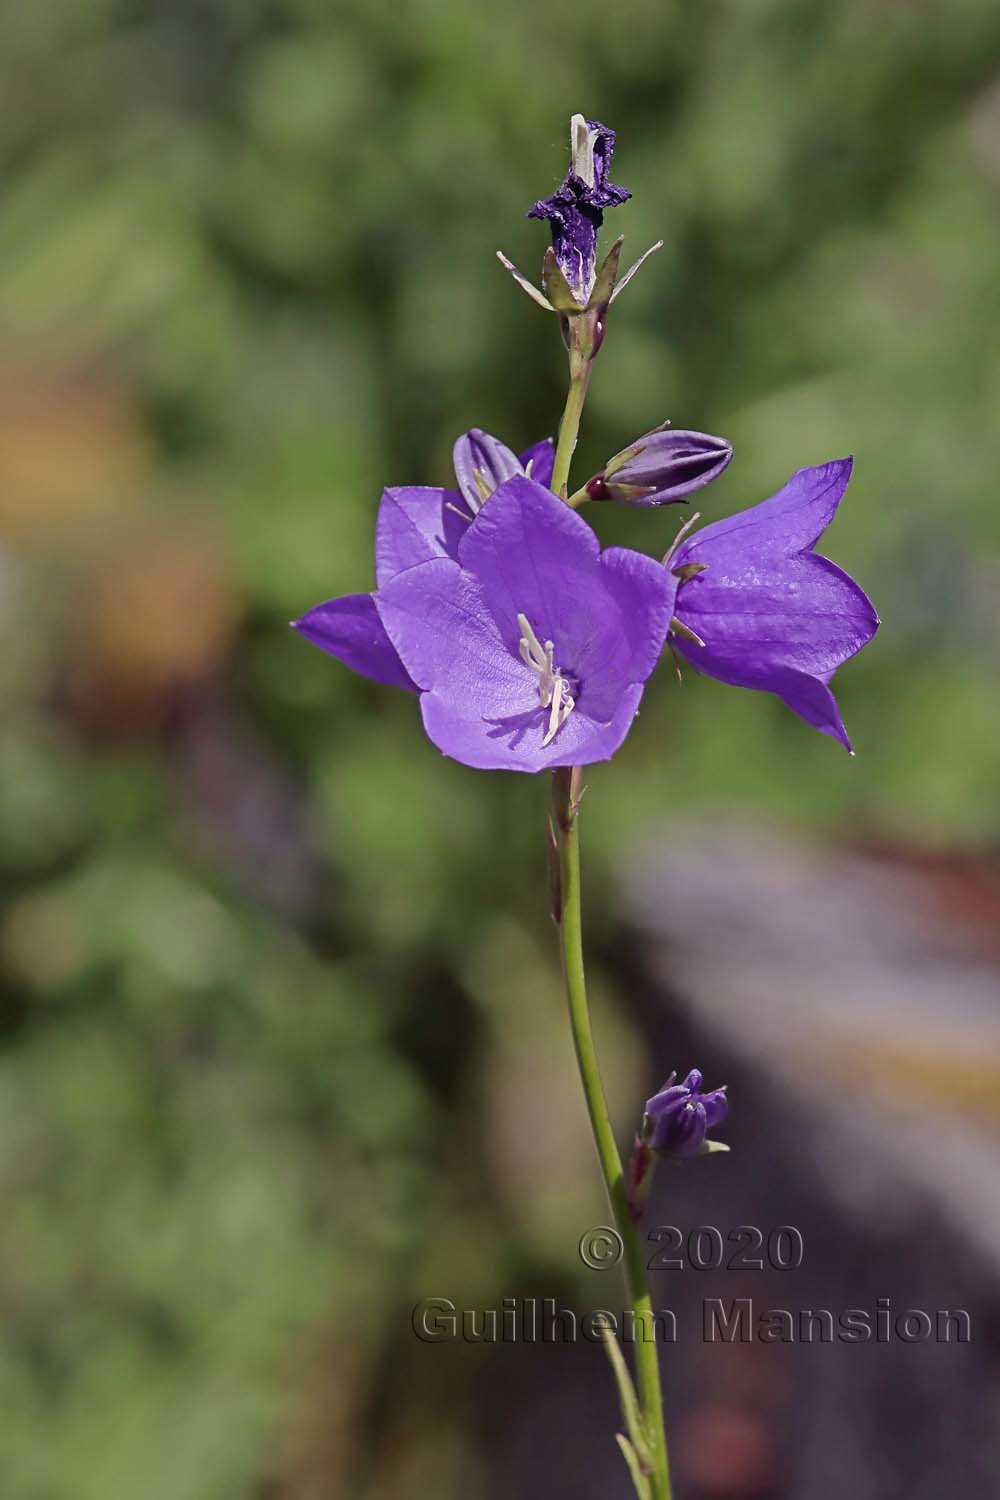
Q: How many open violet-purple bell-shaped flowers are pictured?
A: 3